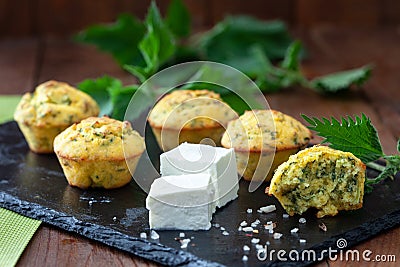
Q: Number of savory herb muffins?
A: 5